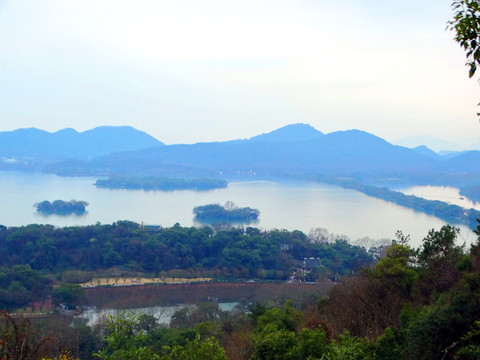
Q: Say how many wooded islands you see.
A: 3